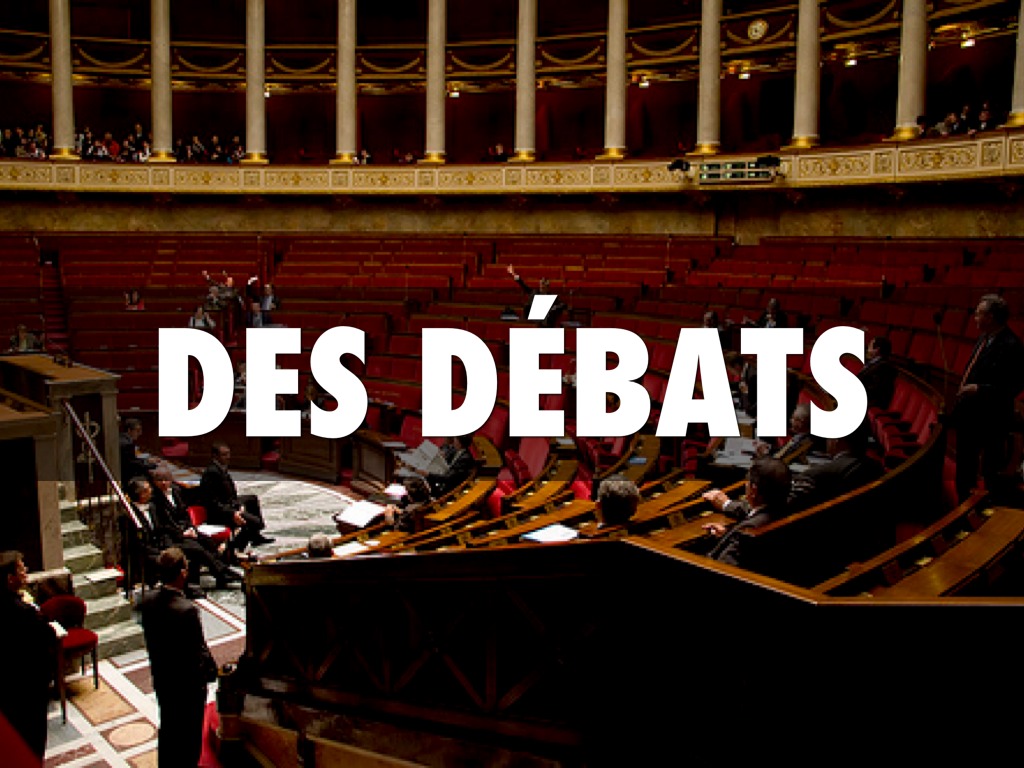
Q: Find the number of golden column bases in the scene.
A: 11